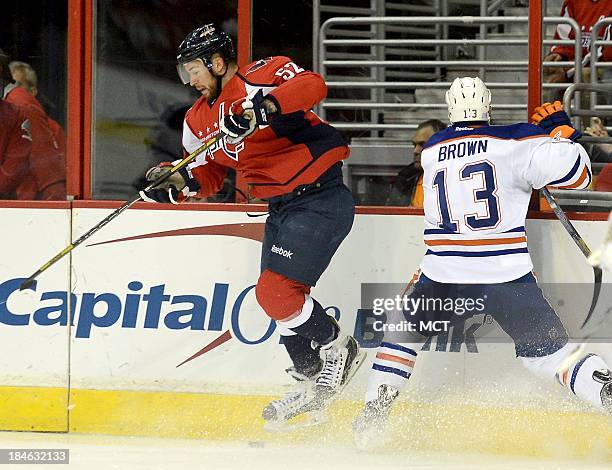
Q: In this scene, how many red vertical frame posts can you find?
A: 3